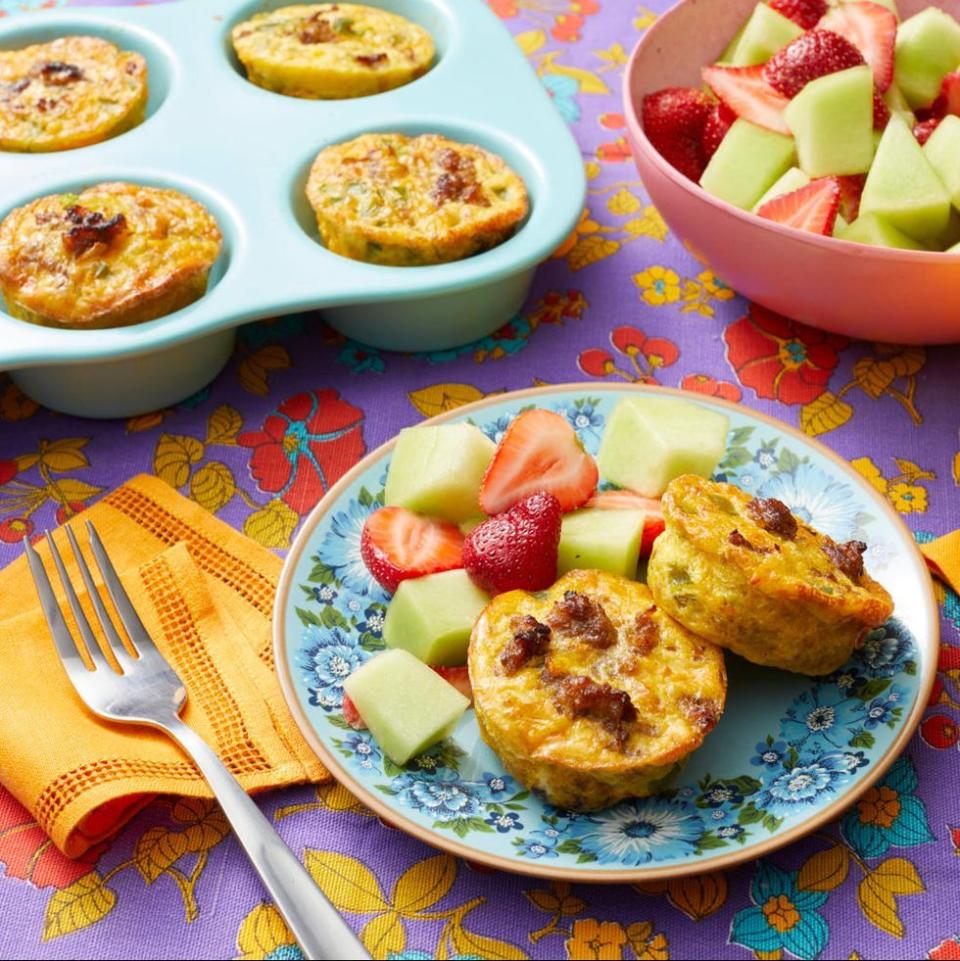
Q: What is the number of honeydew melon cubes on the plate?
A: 5